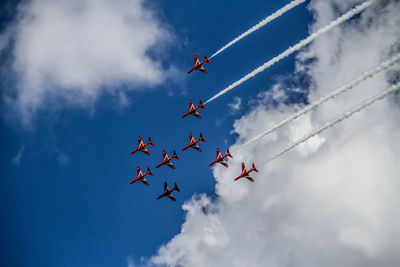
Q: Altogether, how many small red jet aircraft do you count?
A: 9